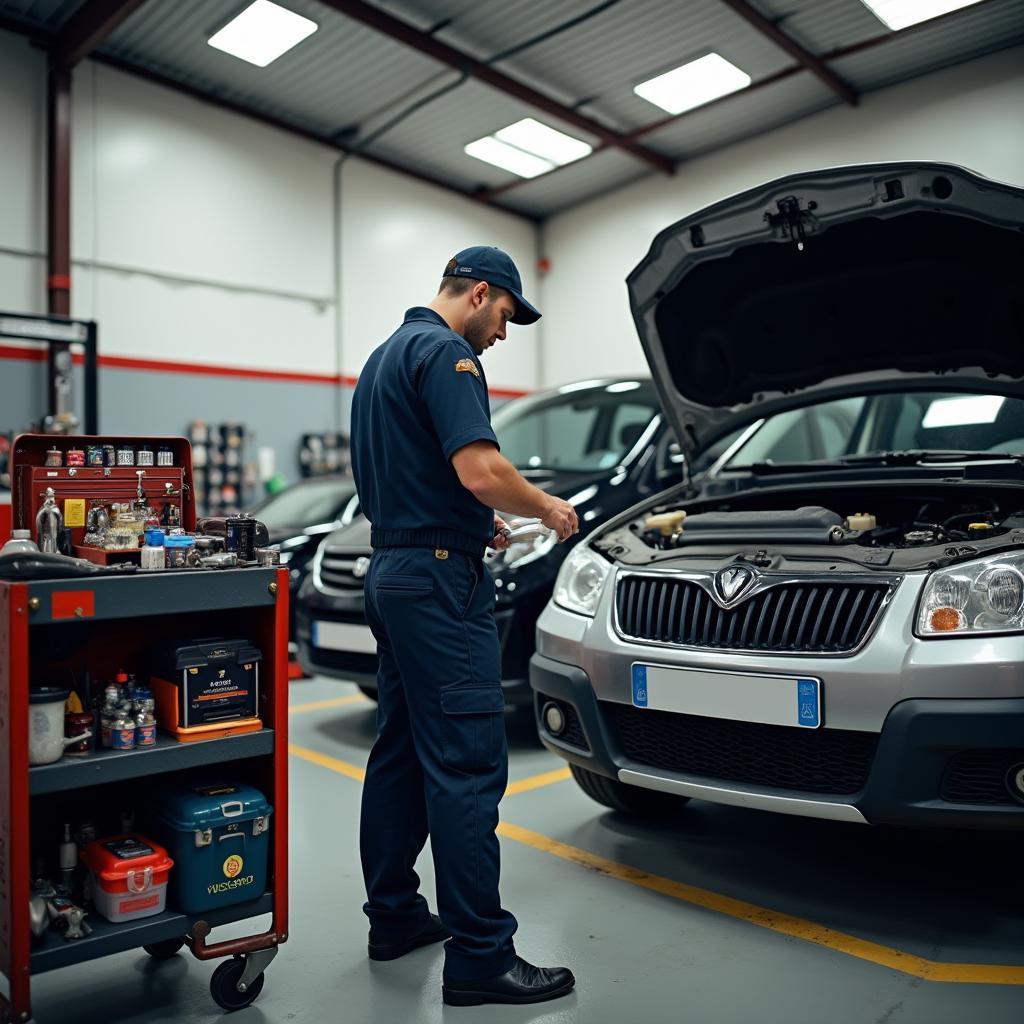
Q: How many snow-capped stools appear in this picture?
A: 0